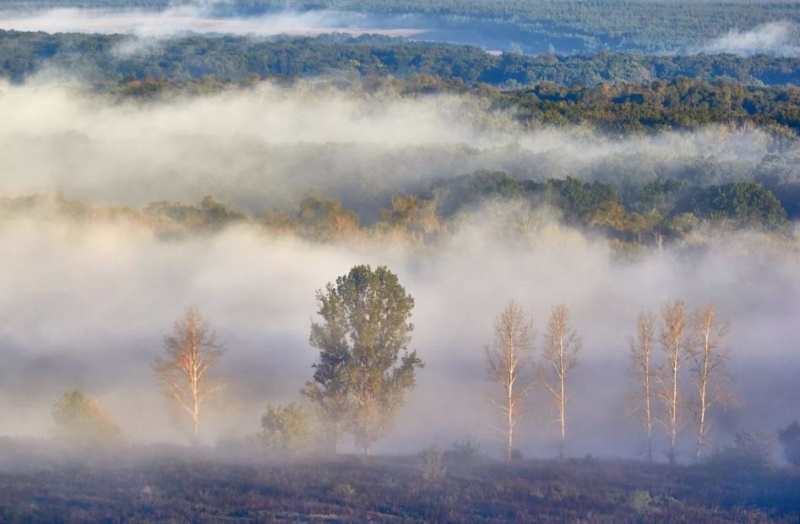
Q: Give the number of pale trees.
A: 6